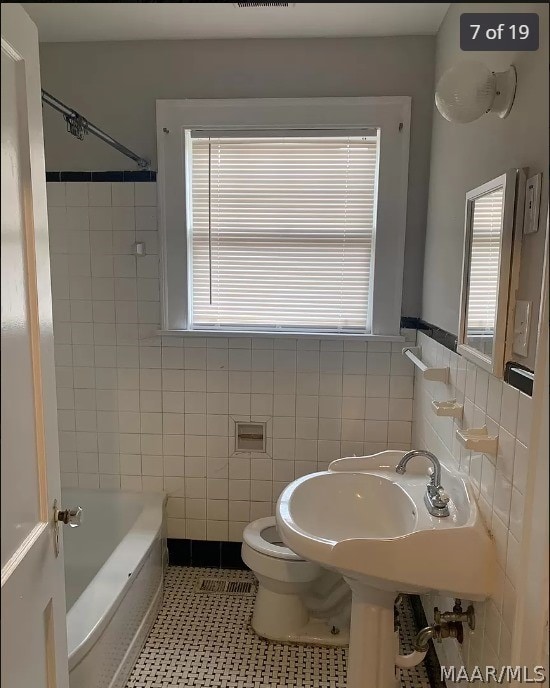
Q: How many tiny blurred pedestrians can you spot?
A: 0